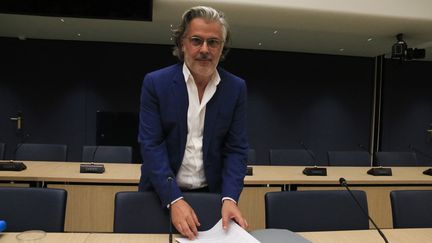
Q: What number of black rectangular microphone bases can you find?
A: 6